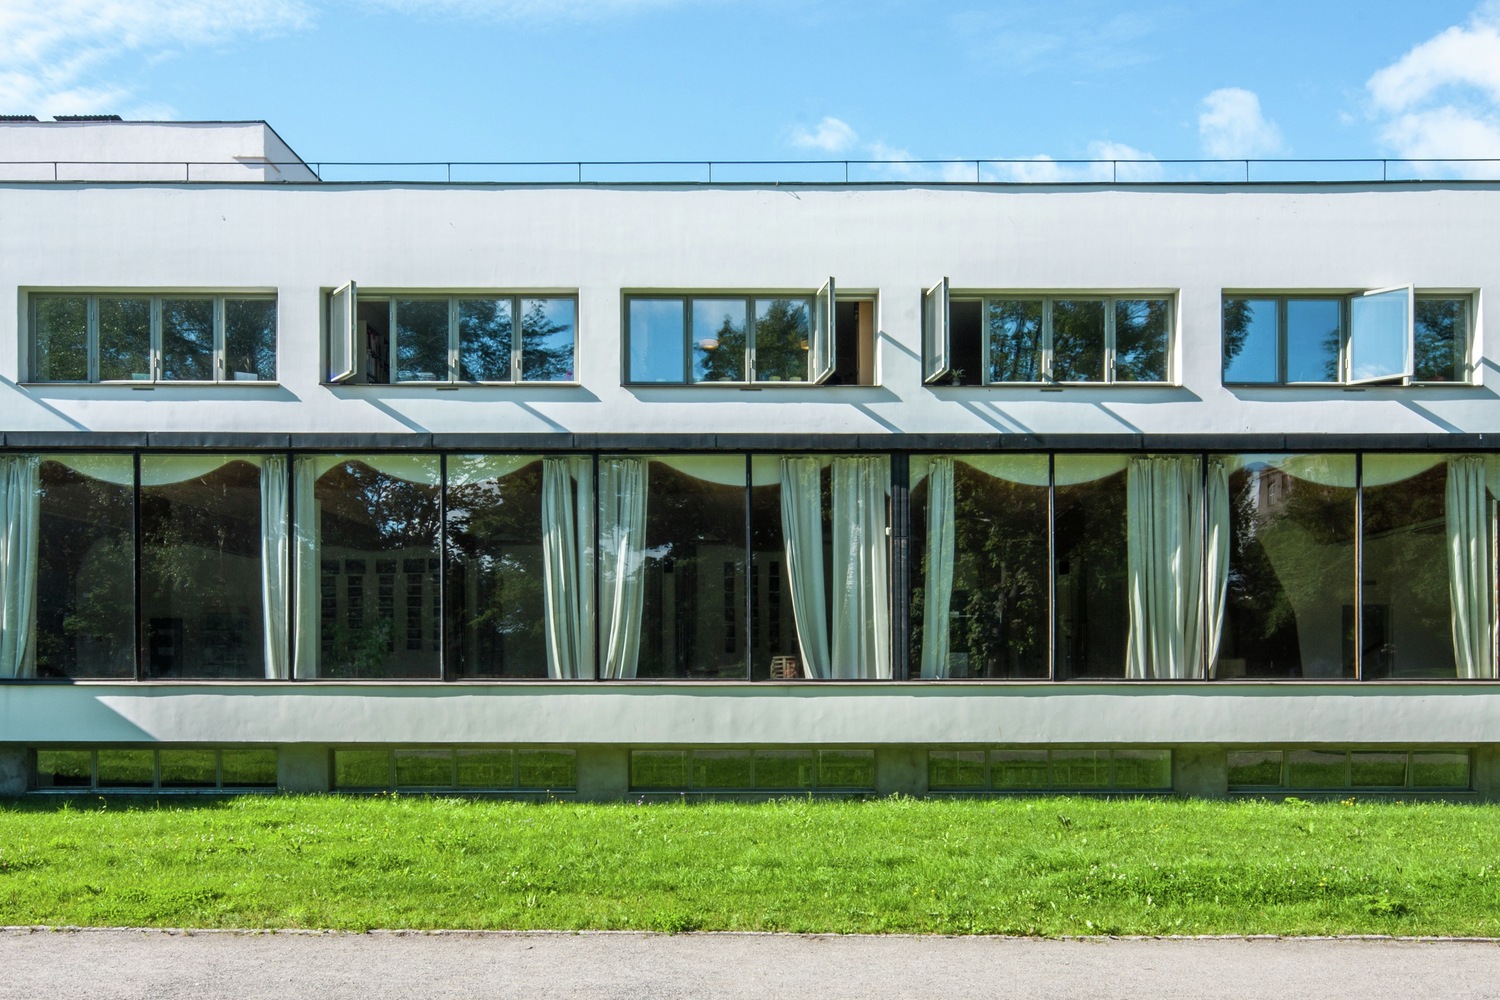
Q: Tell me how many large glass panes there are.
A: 10